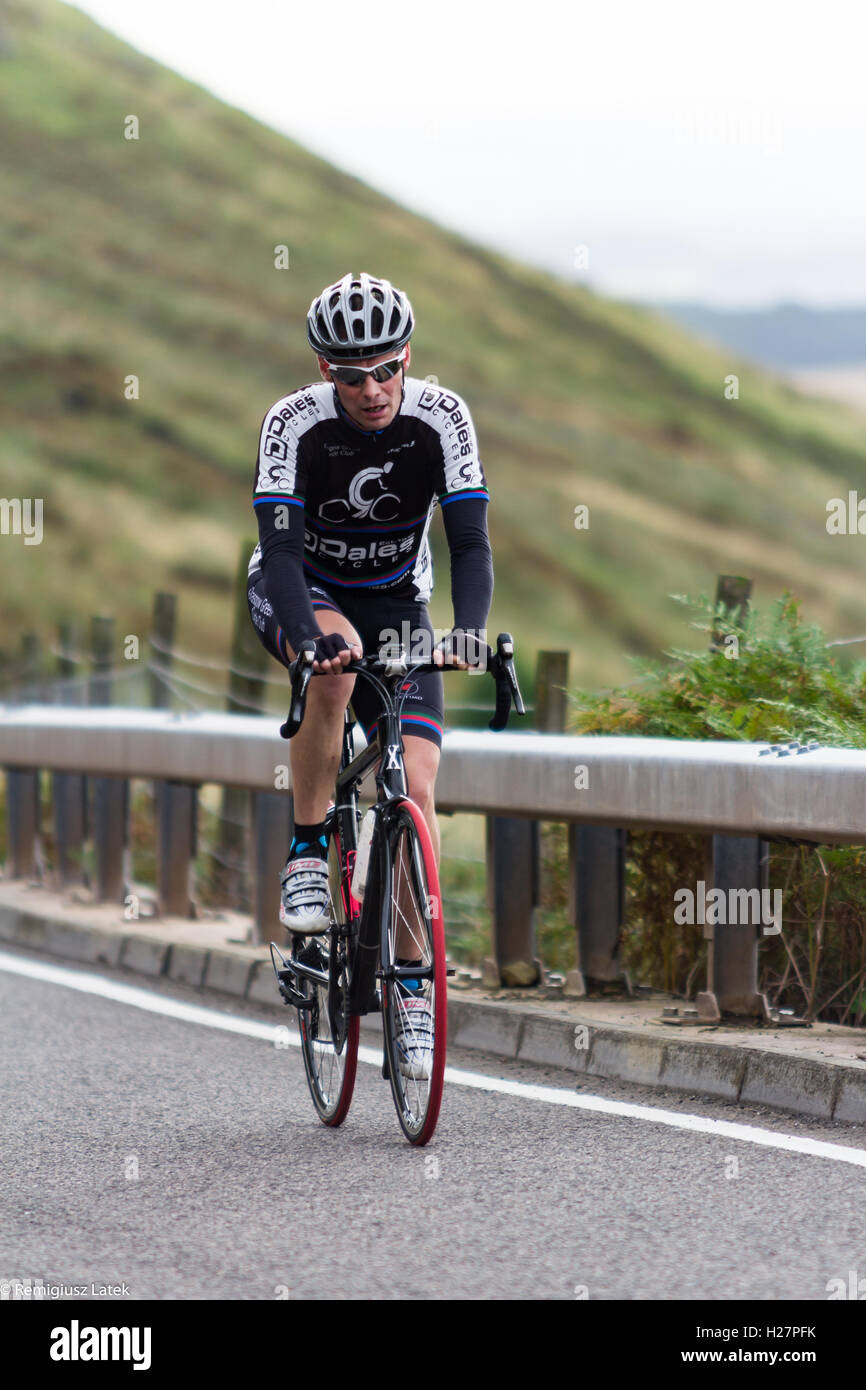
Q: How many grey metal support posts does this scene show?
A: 8